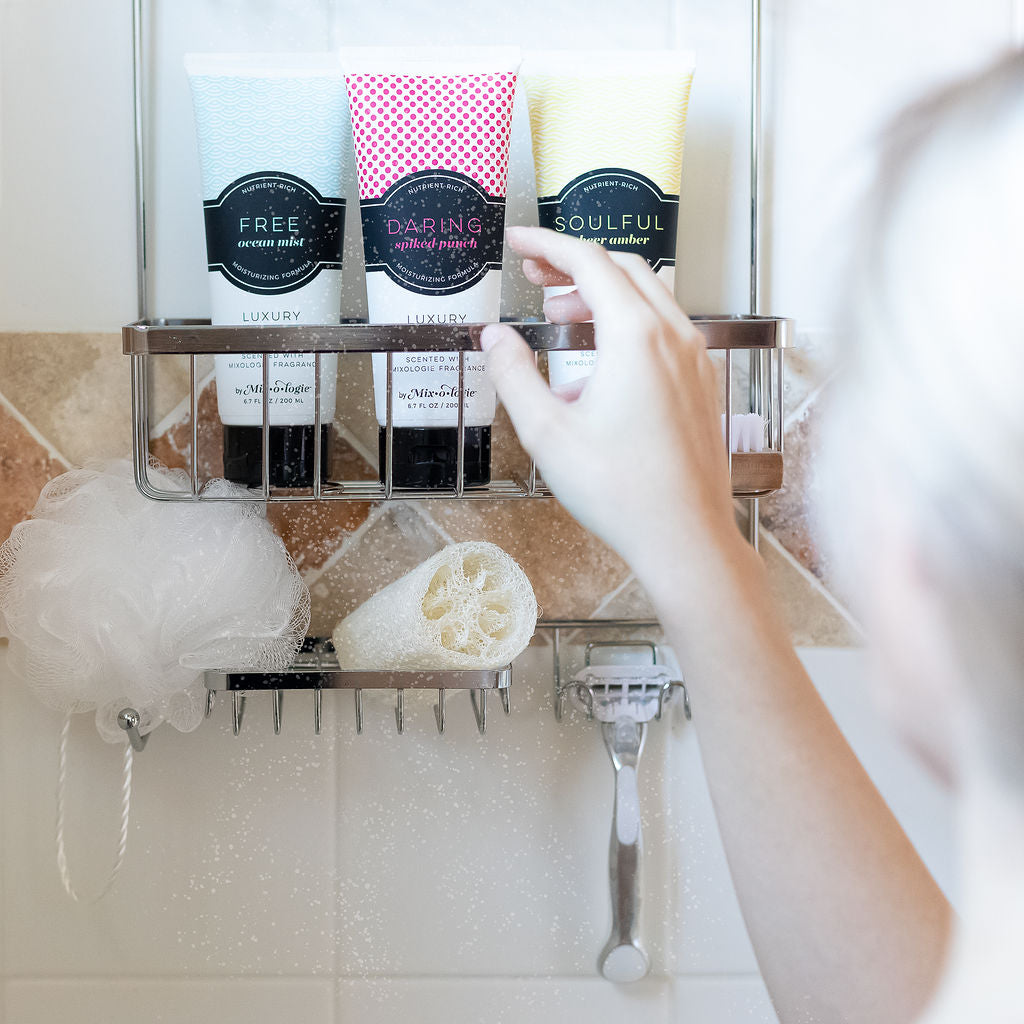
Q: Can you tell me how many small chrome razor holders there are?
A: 1